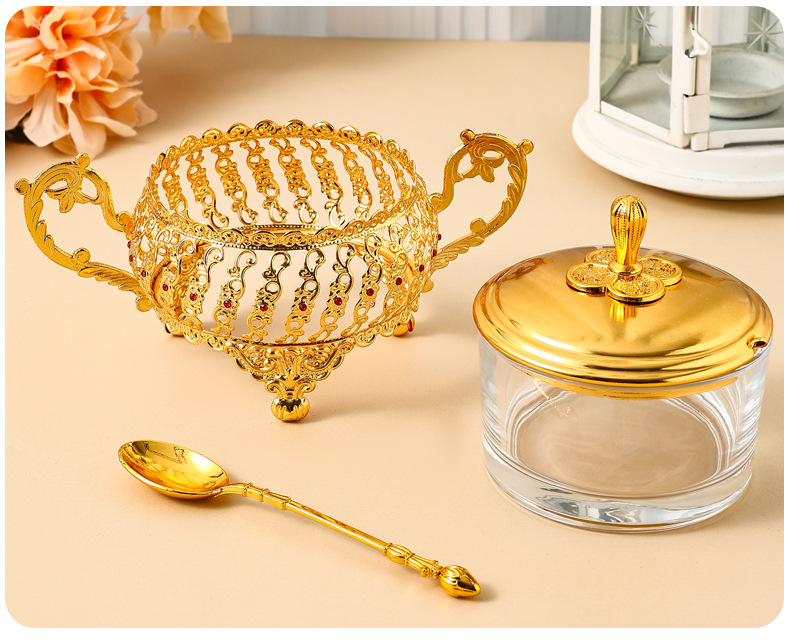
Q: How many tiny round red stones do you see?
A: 14